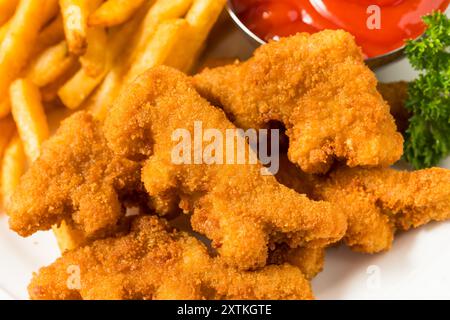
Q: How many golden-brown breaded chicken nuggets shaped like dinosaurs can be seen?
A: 5